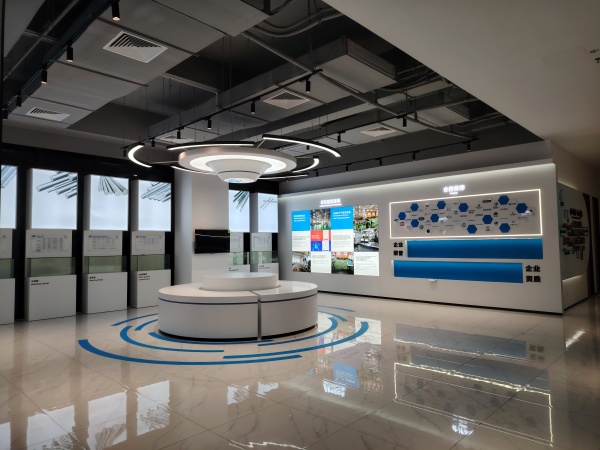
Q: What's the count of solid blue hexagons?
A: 11